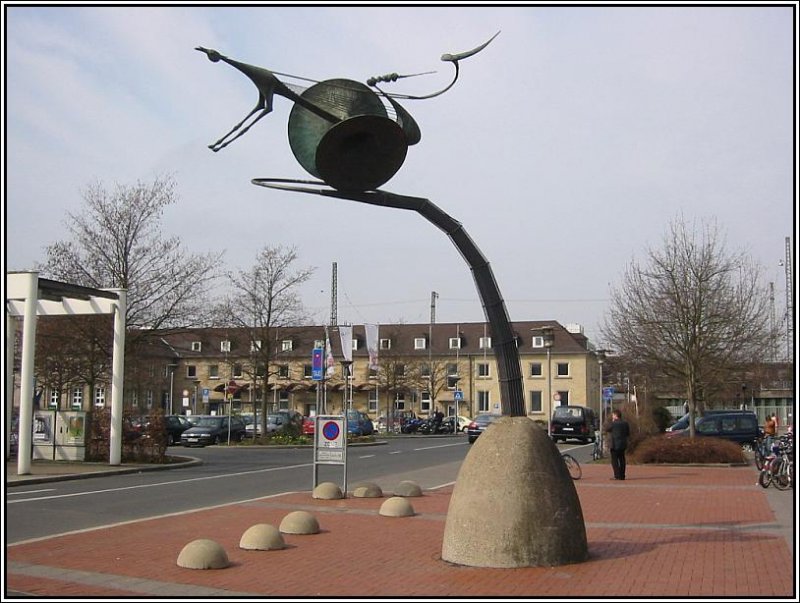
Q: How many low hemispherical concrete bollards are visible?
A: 7